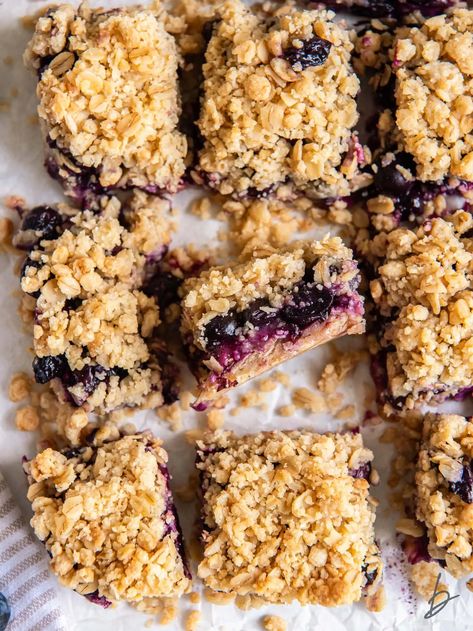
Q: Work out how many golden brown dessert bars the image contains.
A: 9